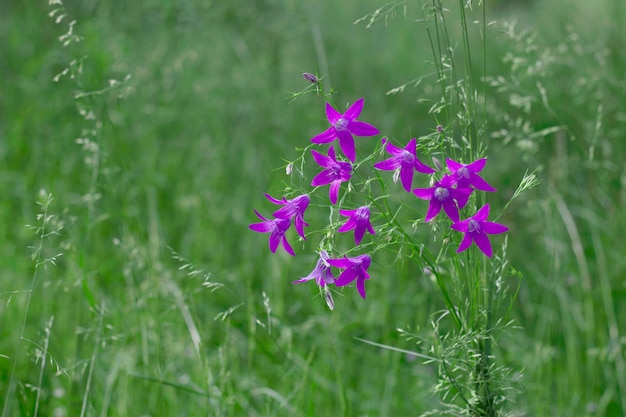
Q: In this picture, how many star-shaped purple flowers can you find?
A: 11